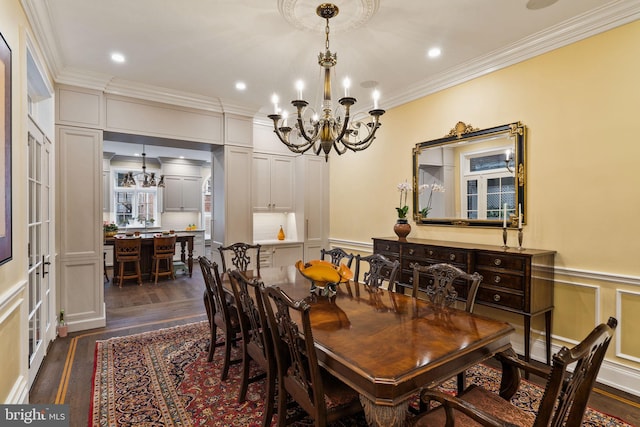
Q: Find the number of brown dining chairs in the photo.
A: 8